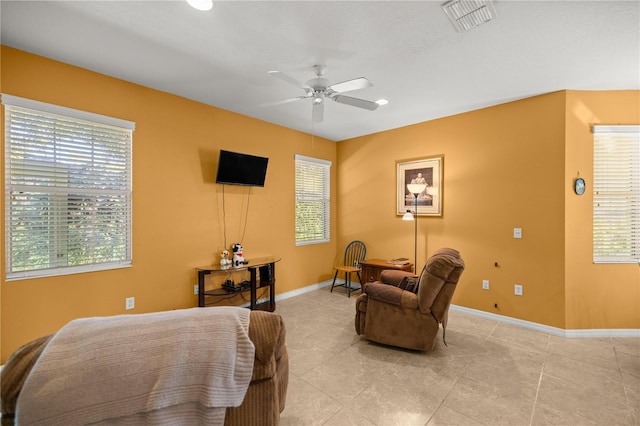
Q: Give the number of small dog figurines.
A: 2